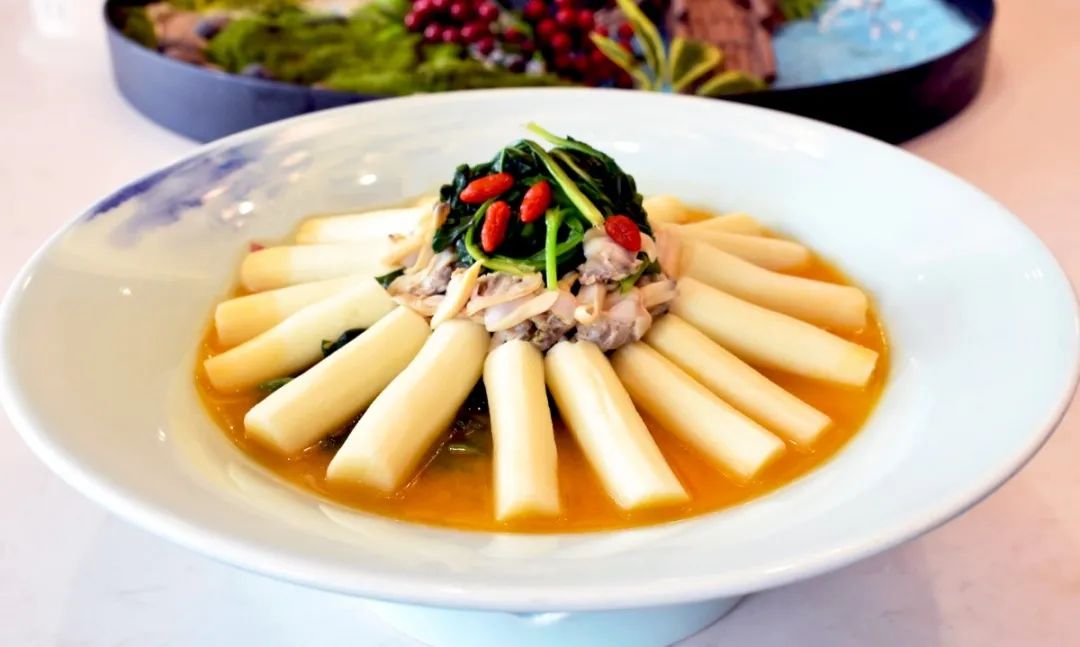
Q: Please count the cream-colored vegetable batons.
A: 15